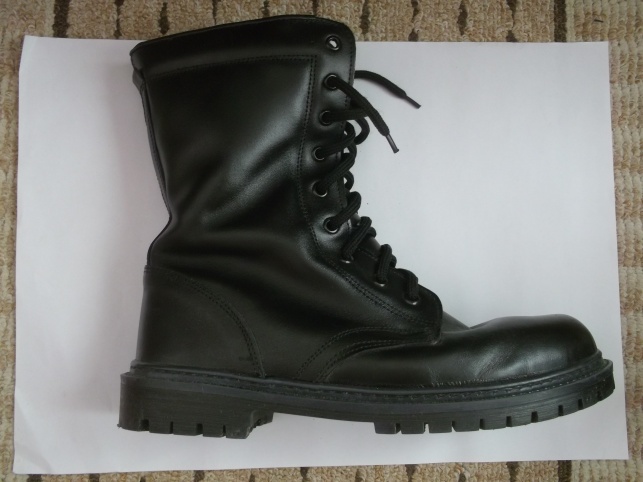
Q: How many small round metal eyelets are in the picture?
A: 9